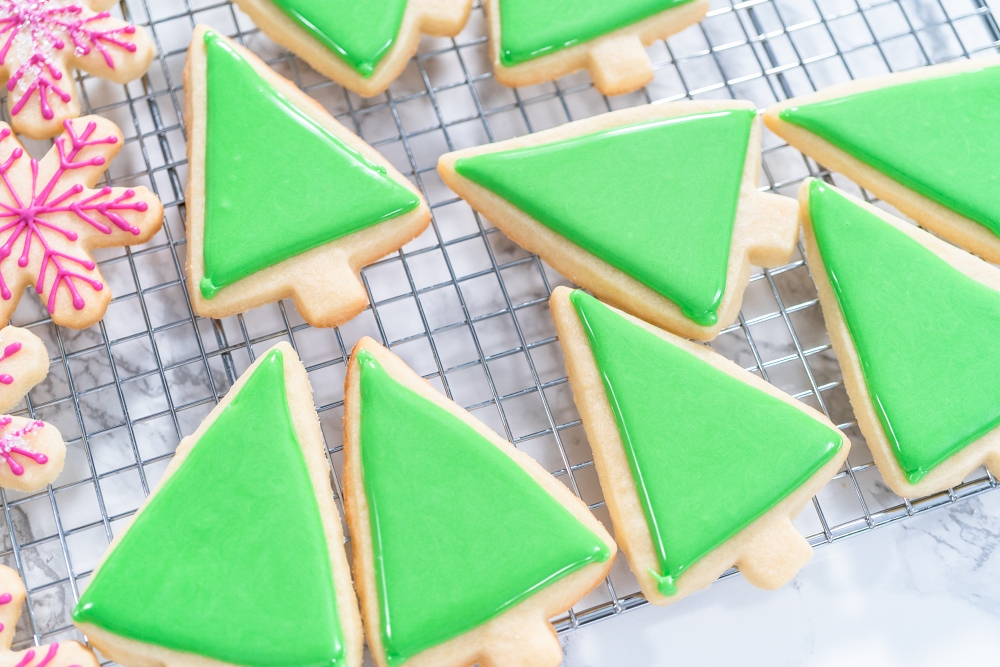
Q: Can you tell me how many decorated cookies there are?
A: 13